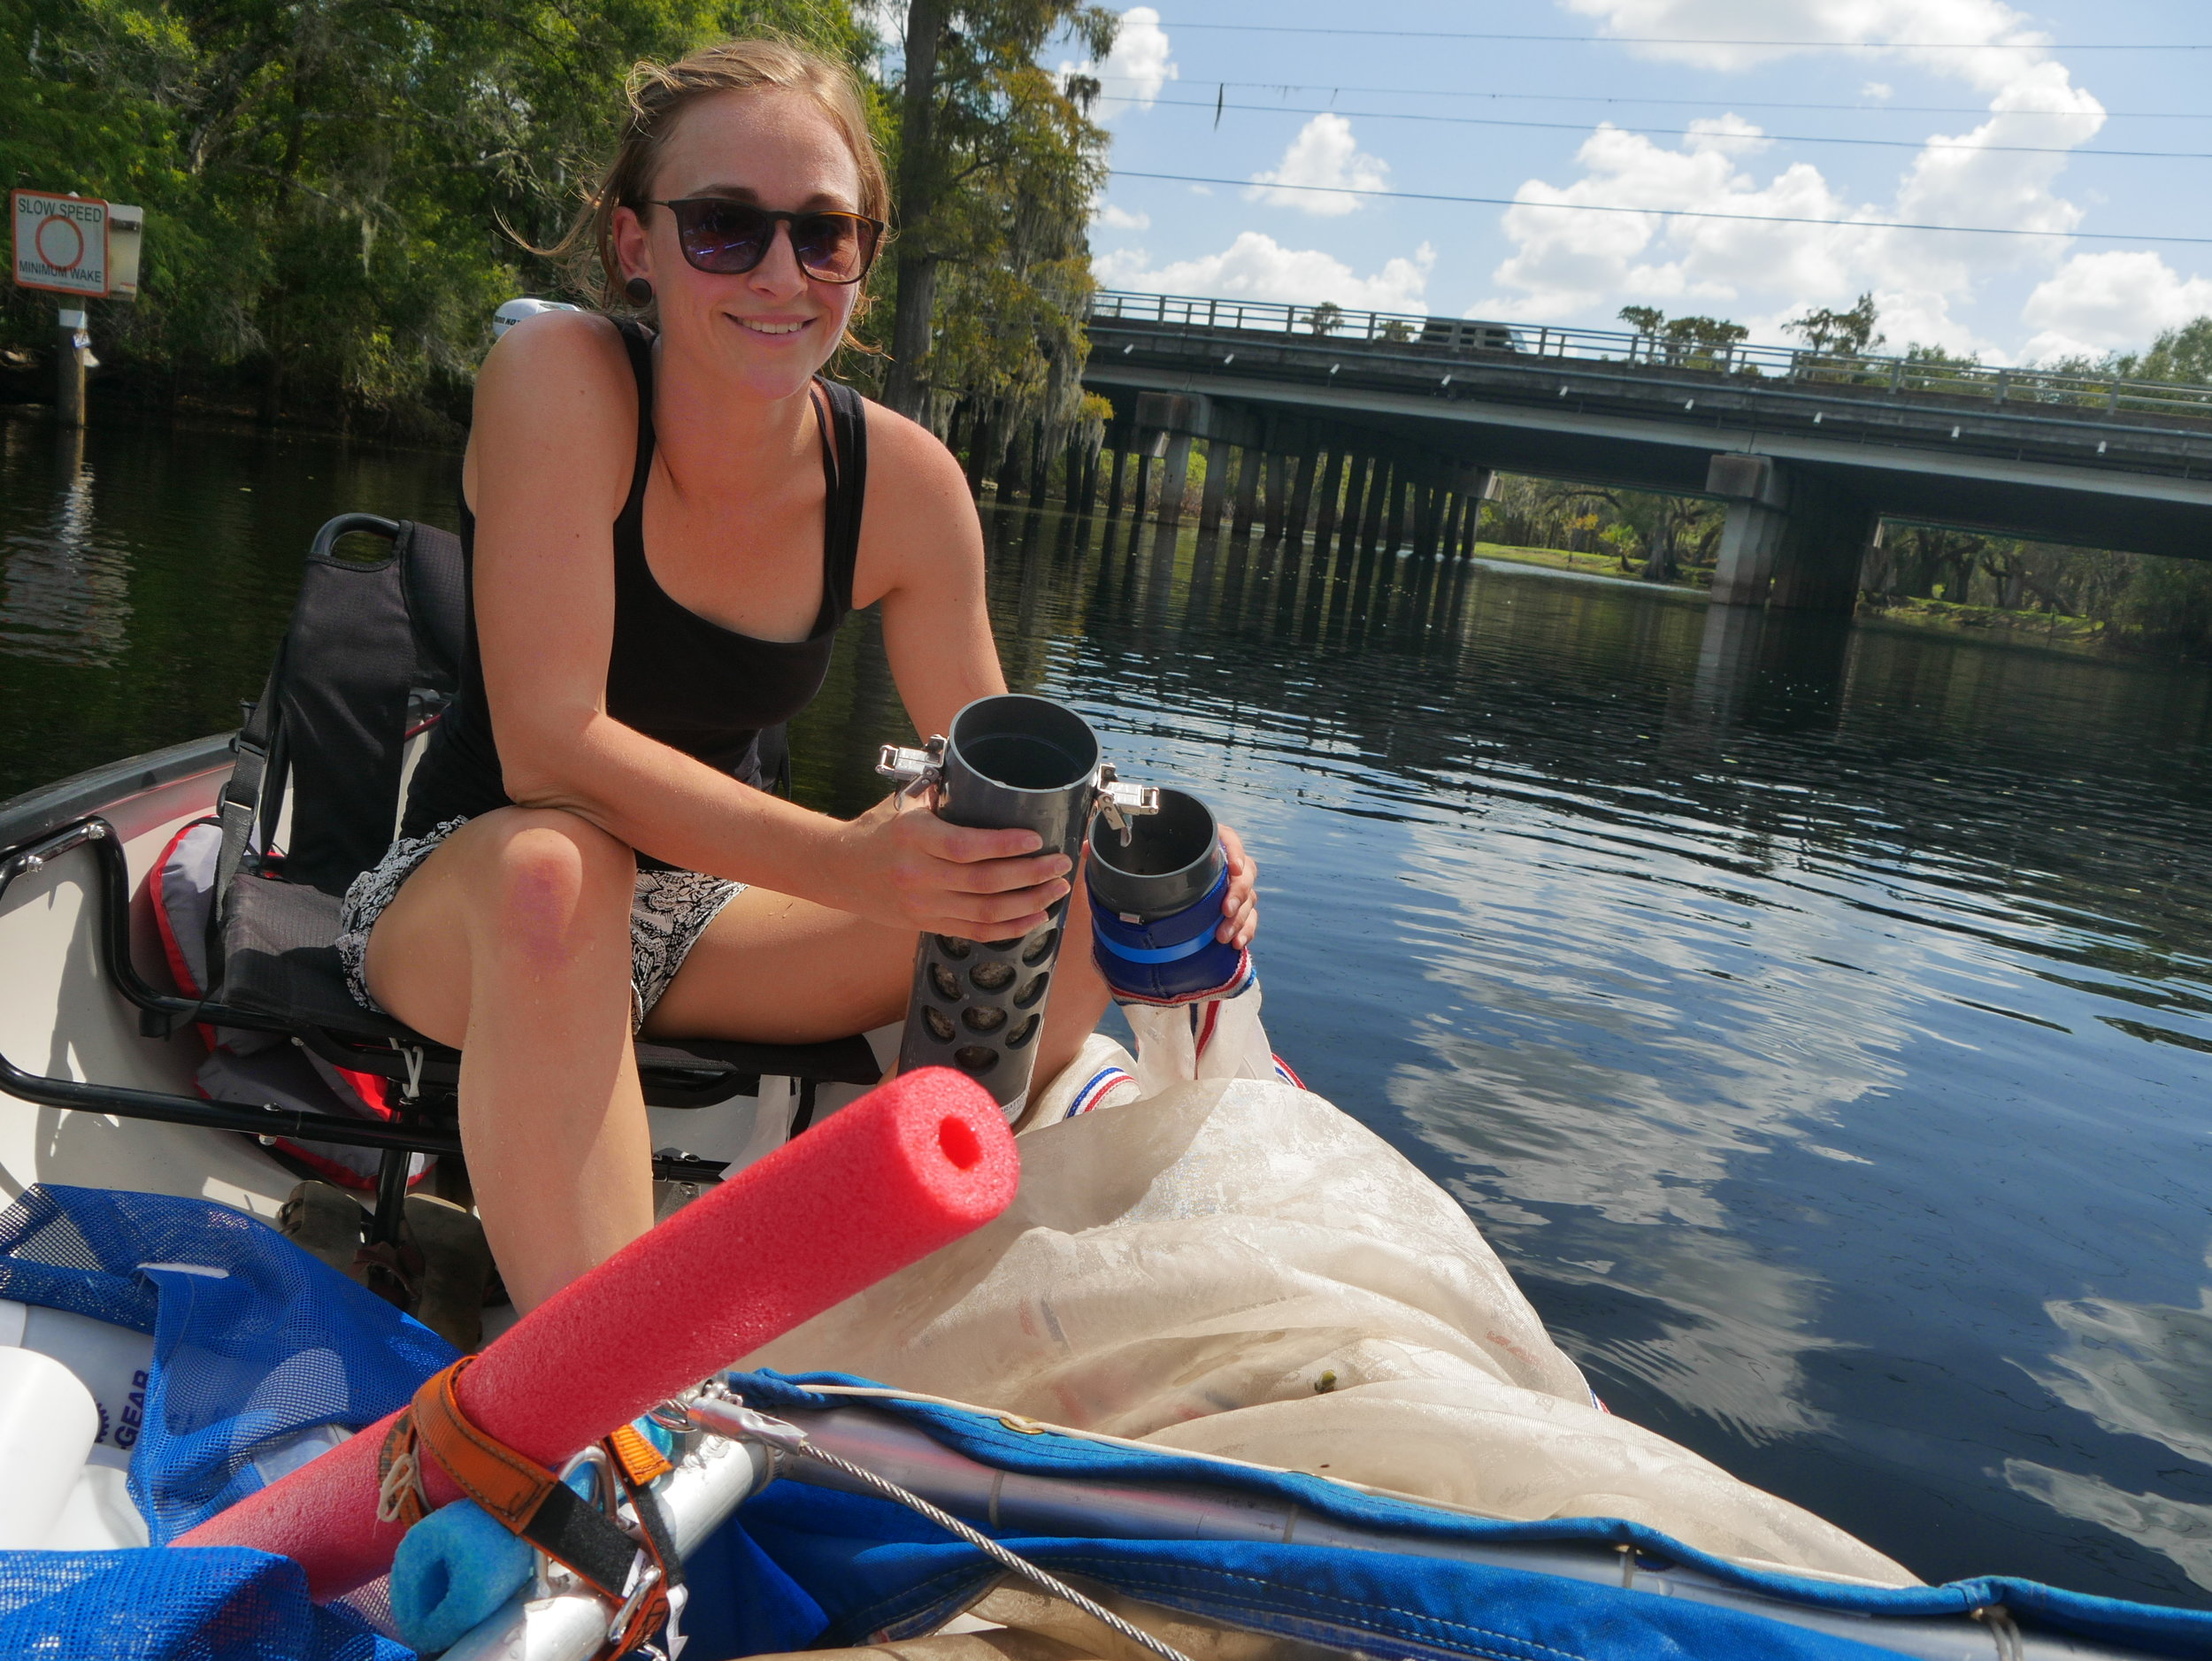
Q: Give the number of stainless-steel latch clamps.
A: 2